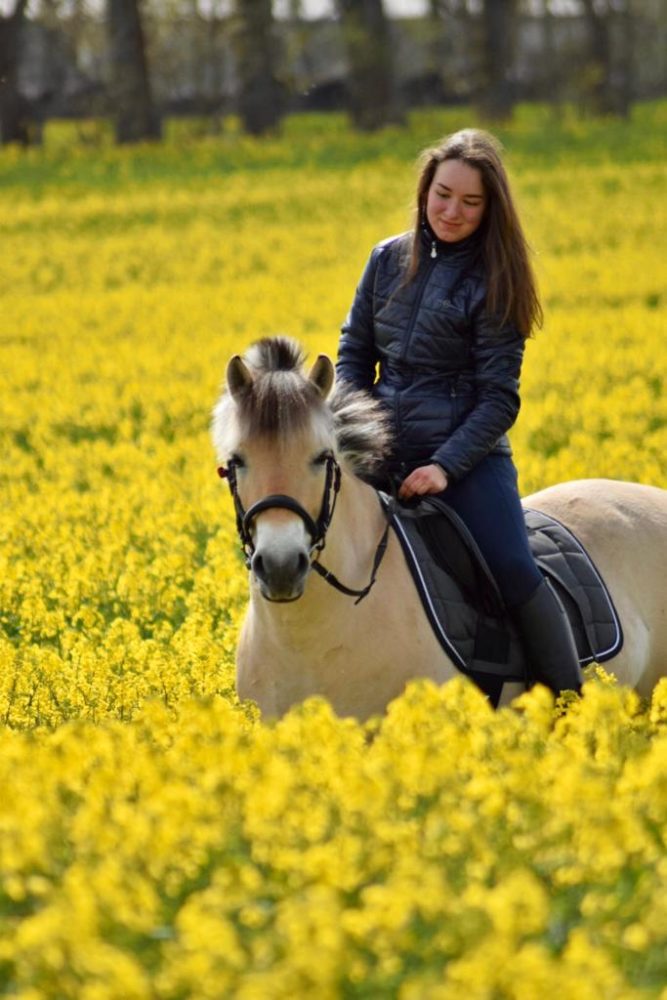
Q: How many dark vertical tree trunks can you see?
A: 6